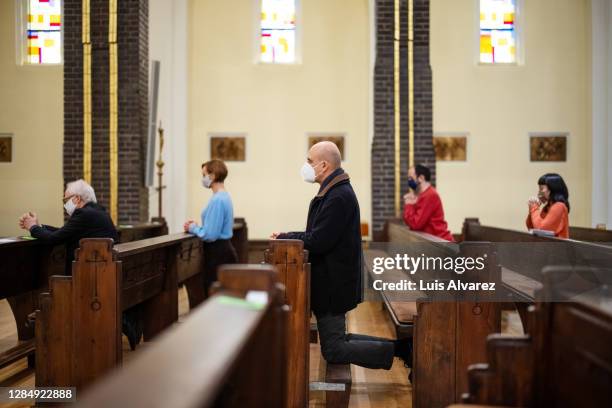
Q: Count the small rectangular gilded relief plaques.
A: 5